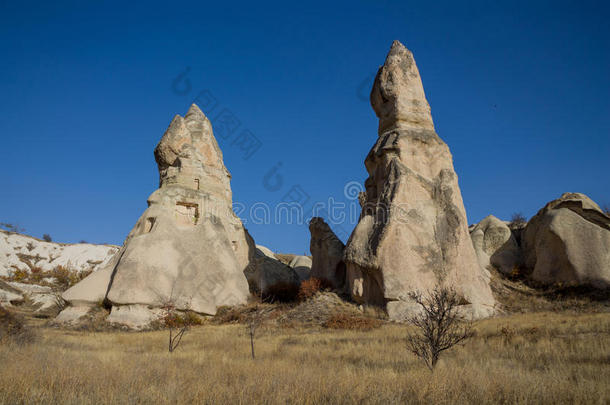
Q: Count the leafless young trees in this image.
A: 3